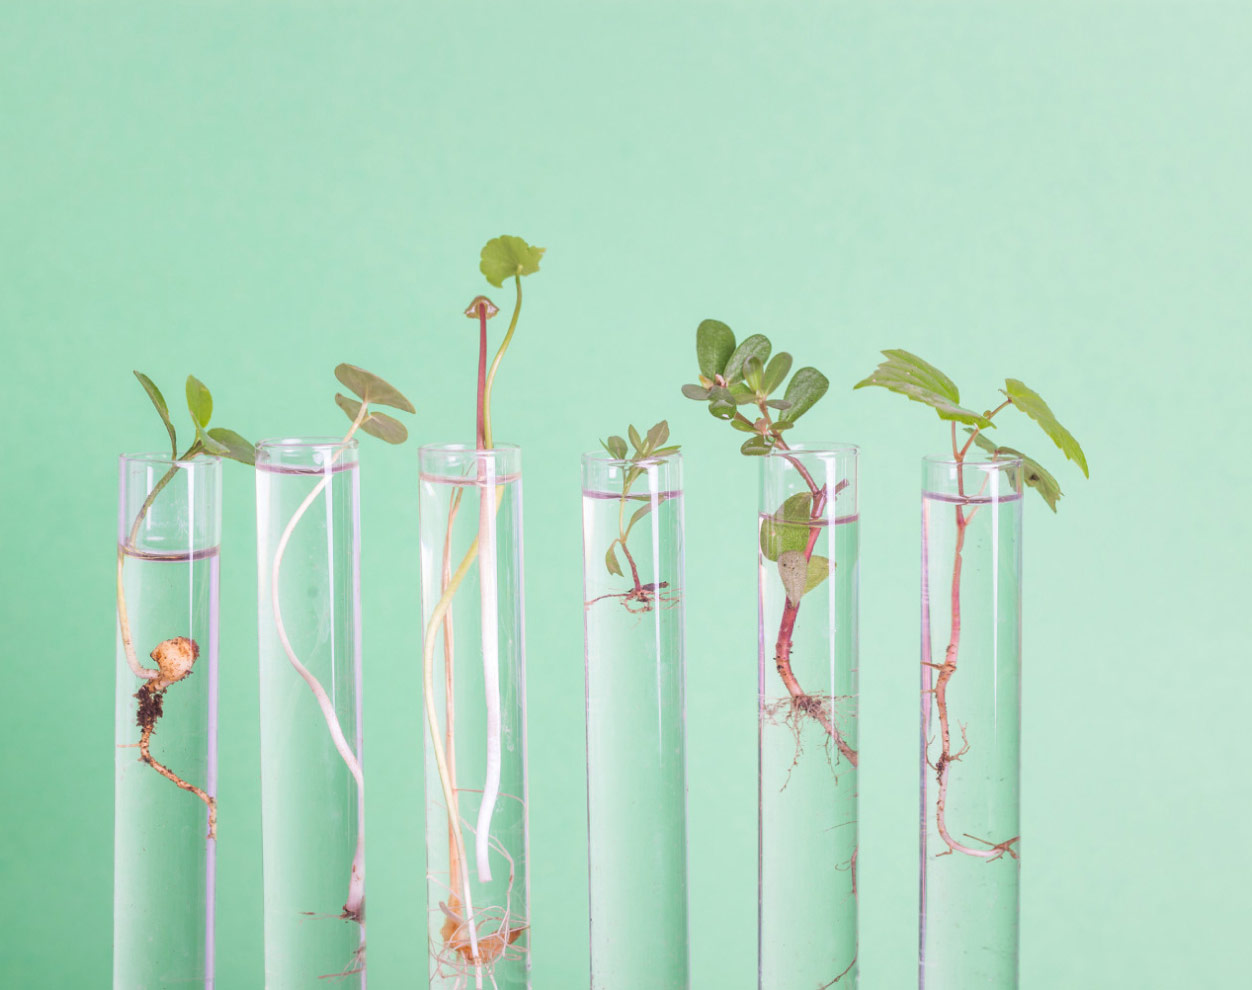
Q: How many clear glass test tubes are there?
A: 6